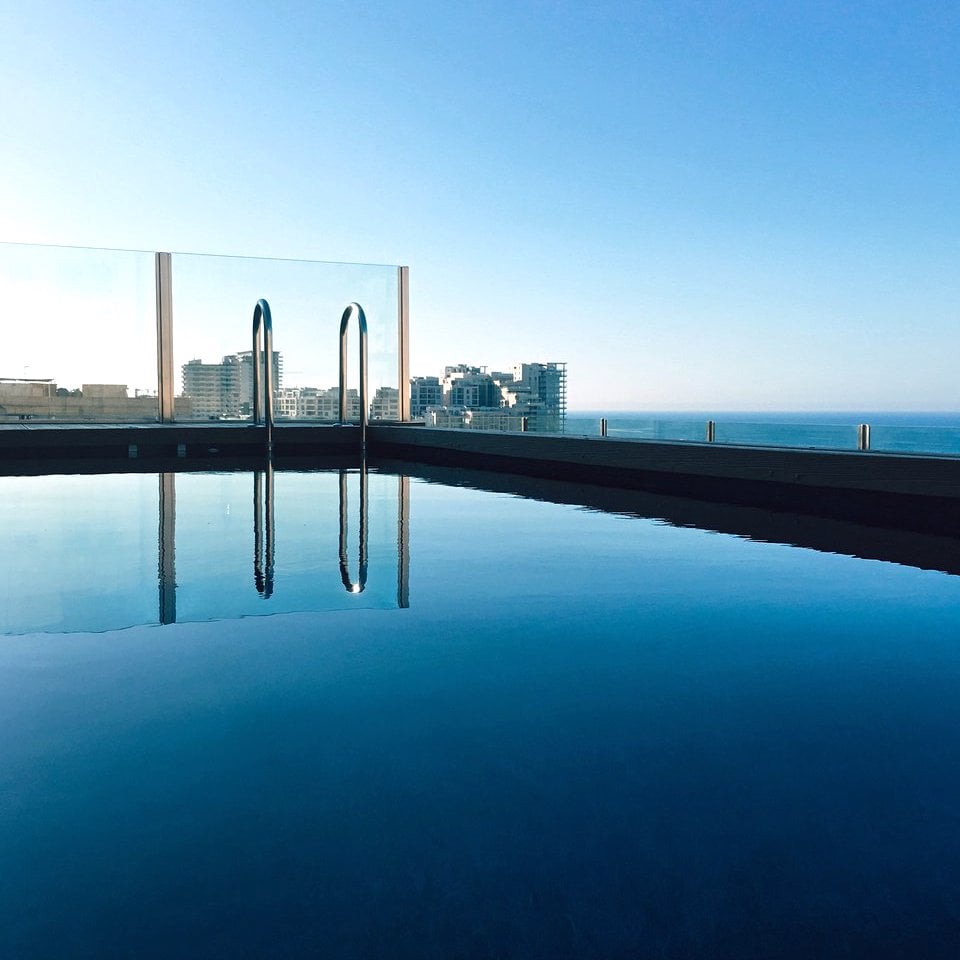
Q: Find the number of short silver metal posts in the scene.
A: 4